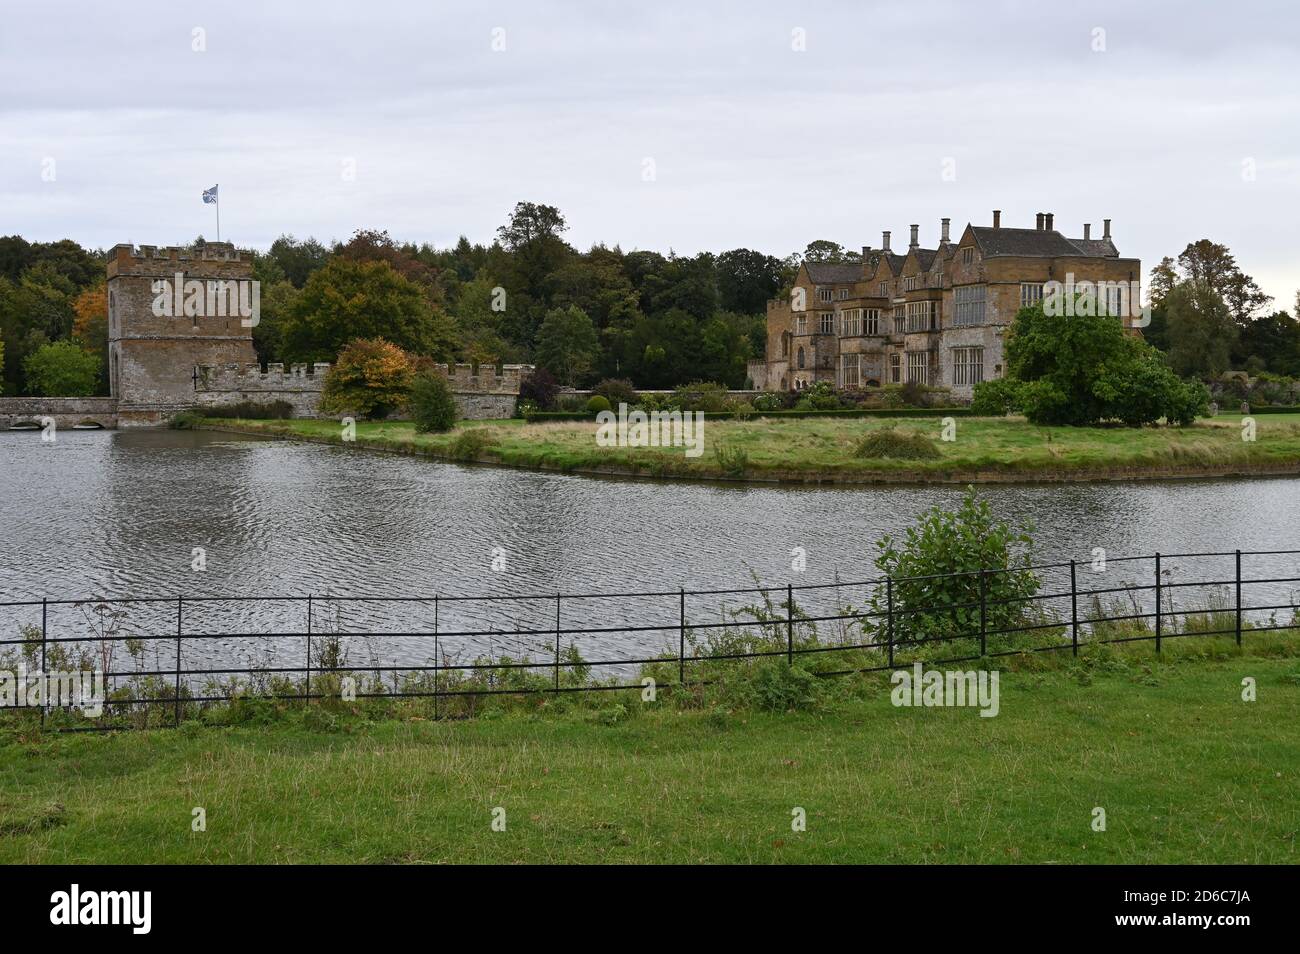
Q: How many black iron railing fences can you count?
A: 1